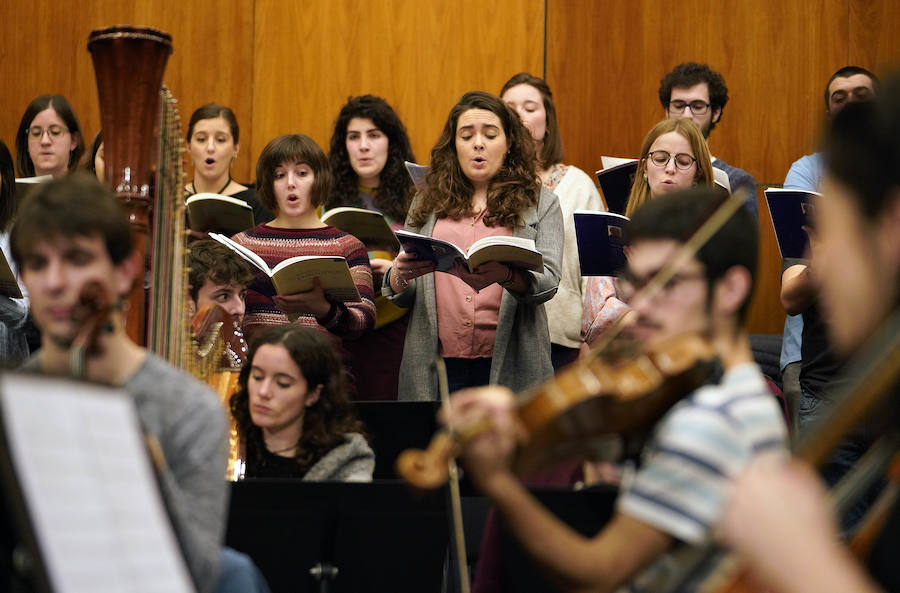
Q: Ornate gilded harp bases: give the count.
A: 1